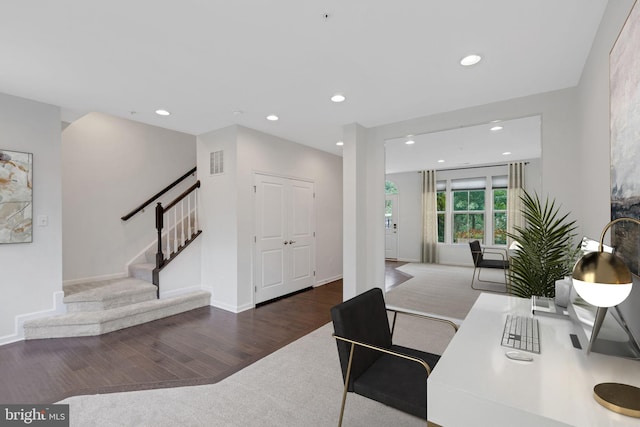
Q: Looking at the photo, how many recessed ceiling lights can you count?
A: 9